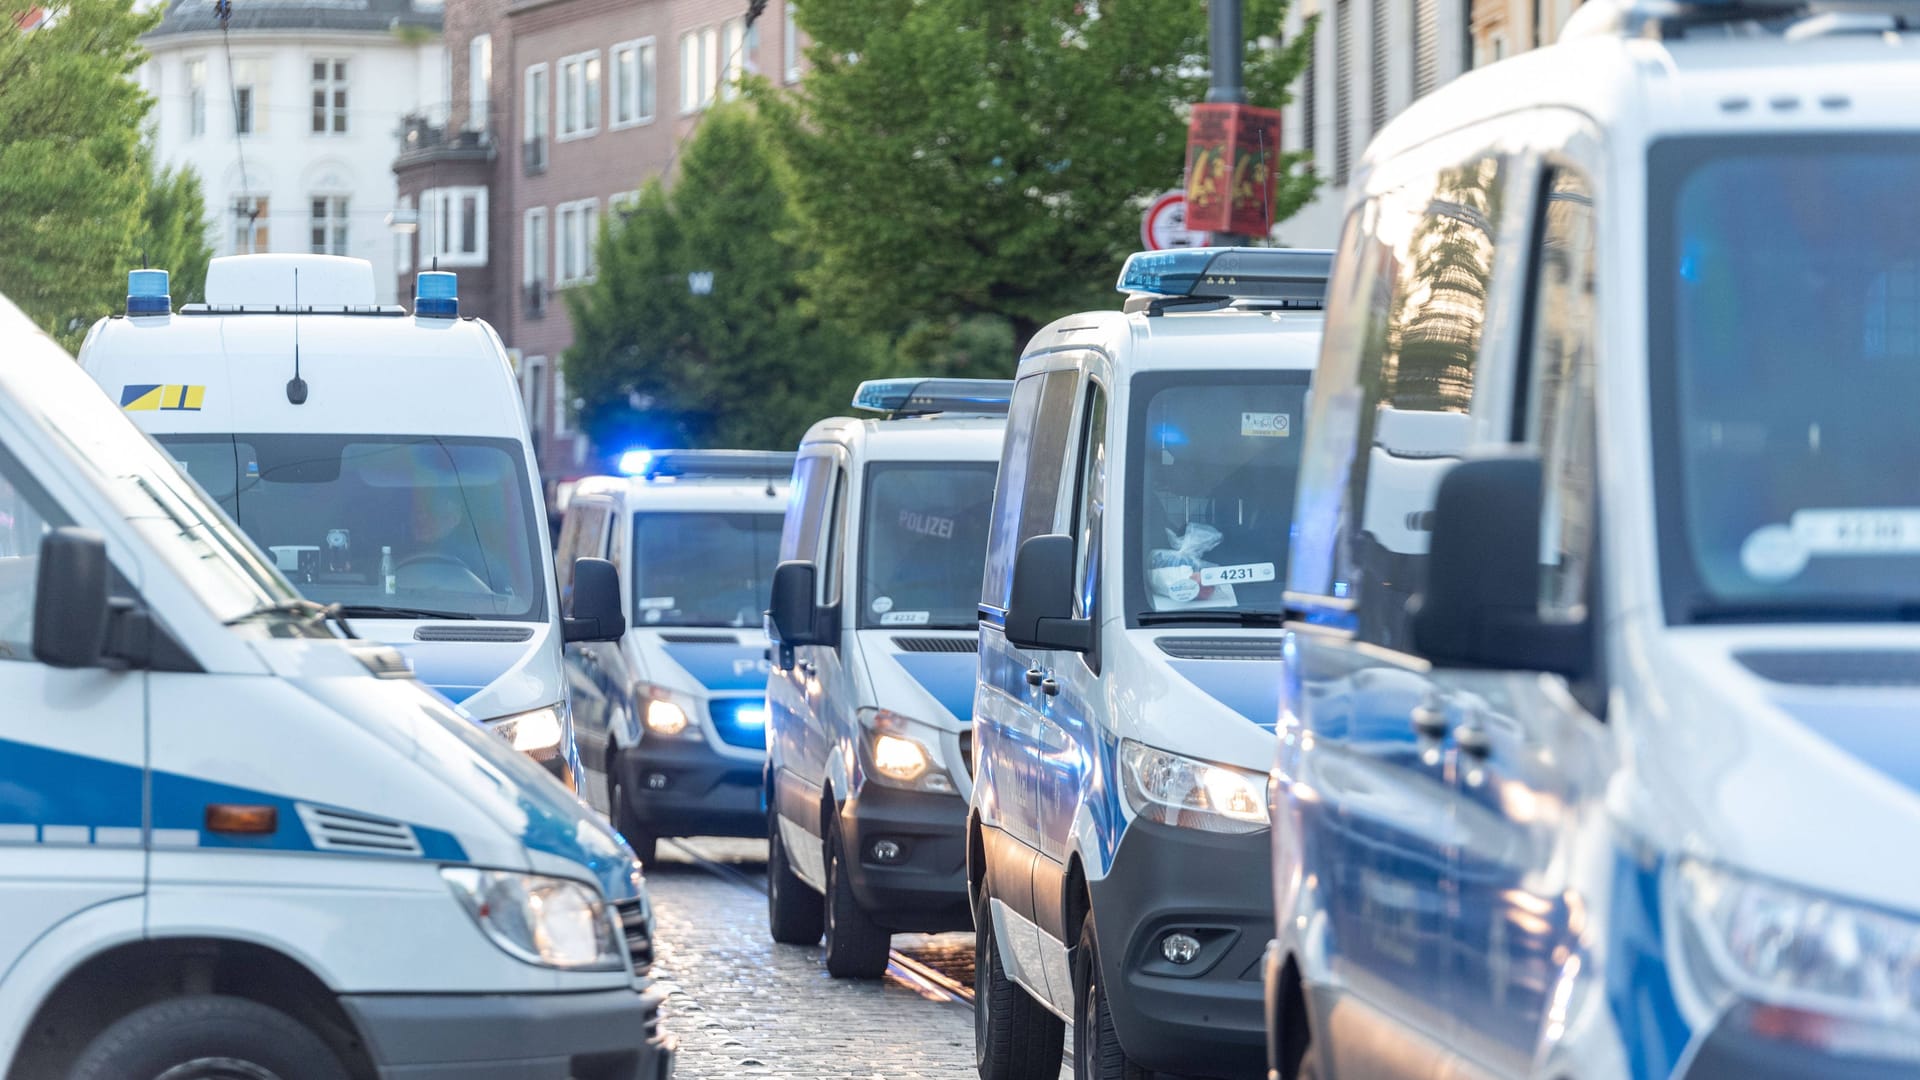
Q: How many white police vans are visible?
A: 6